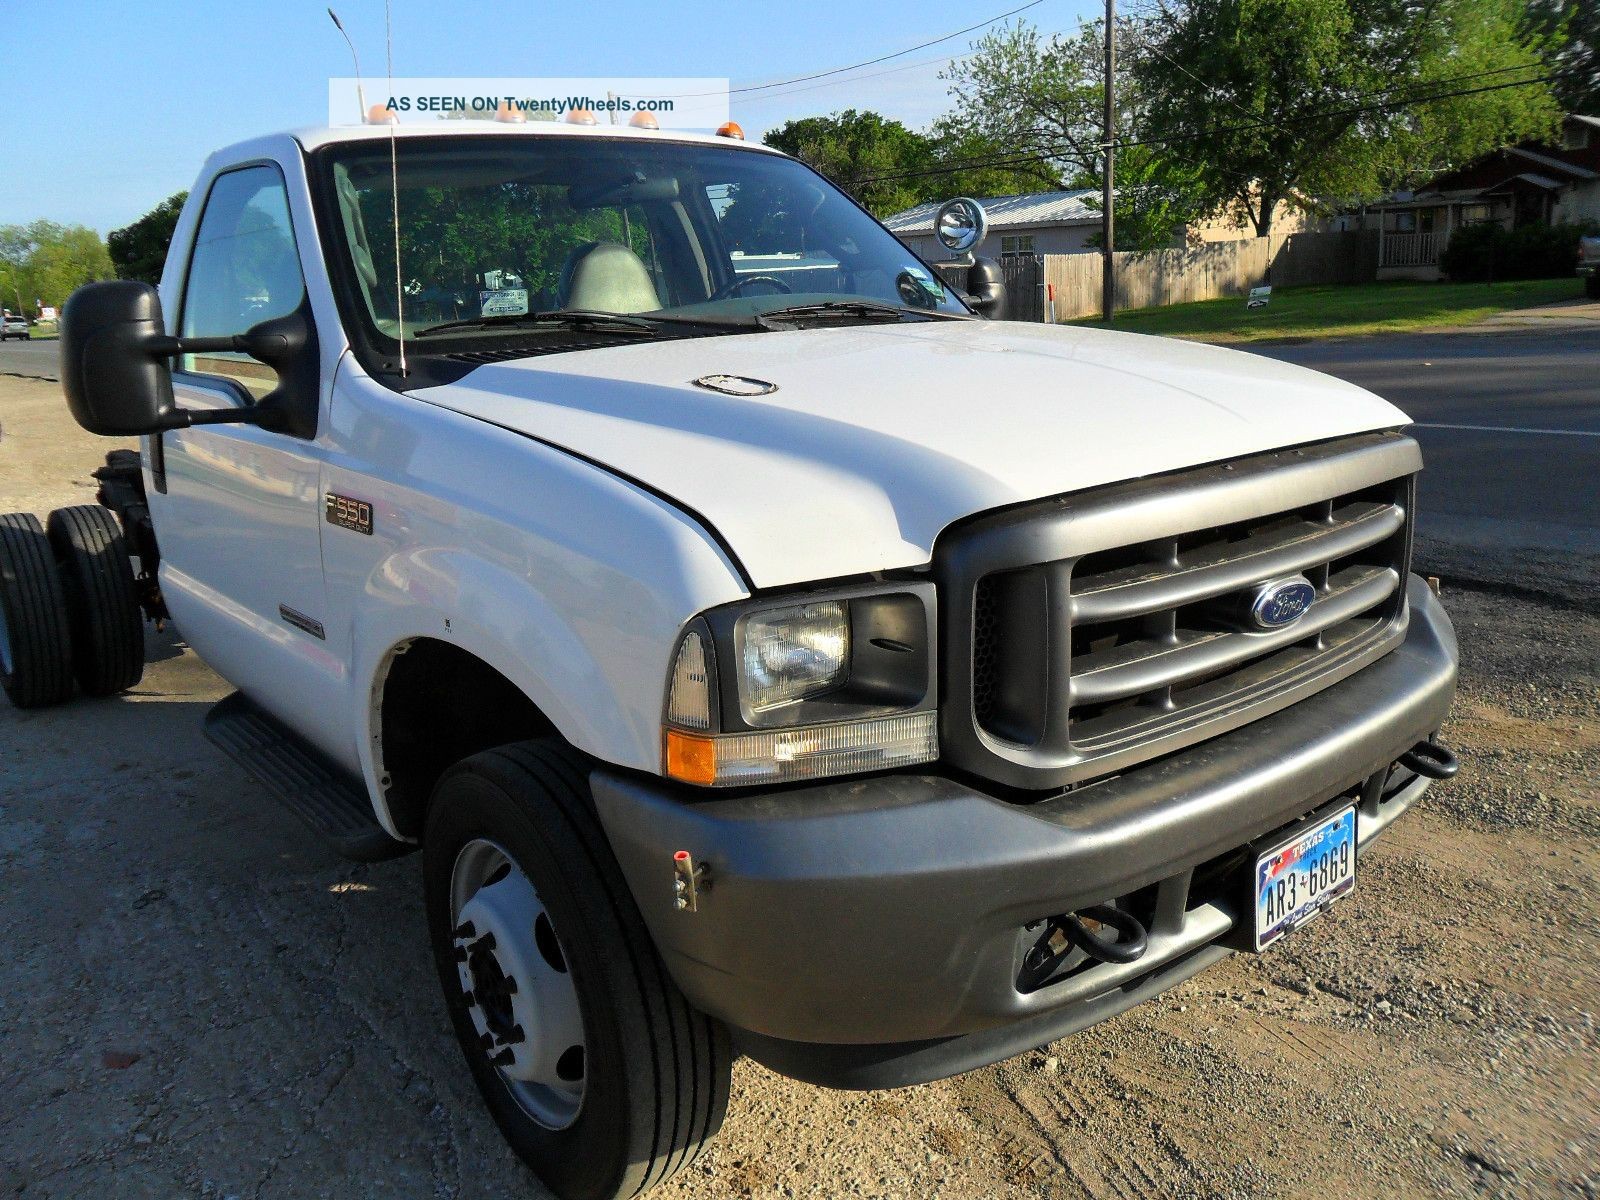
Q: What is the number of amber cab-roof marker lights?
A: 5